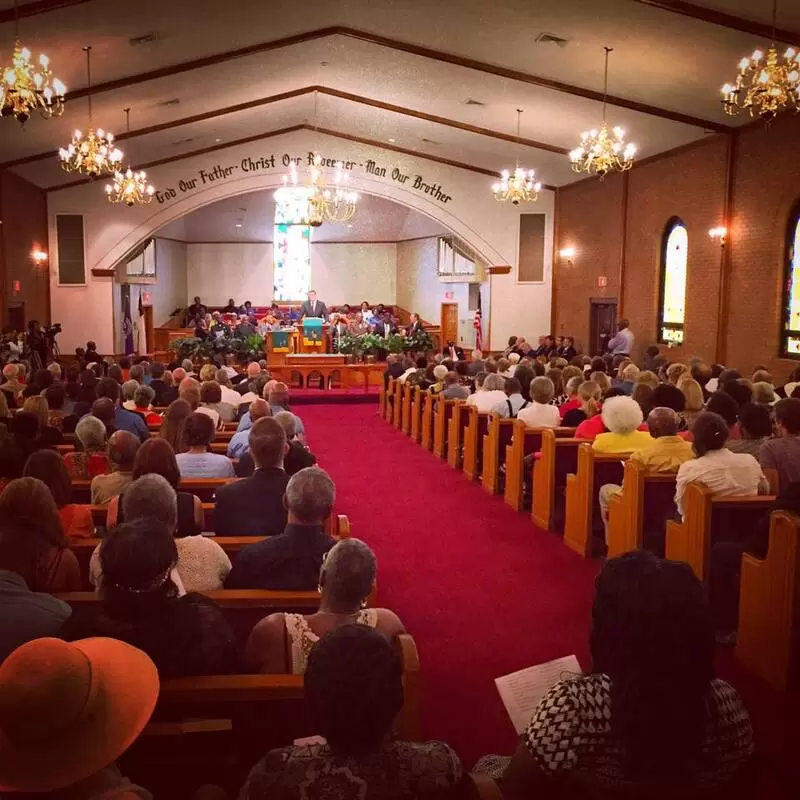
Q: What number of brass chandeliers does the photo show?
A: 7